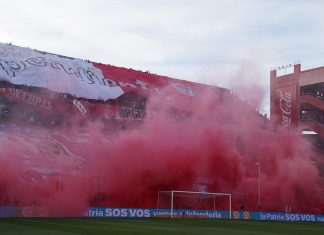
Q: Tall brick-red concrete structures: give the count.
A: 1